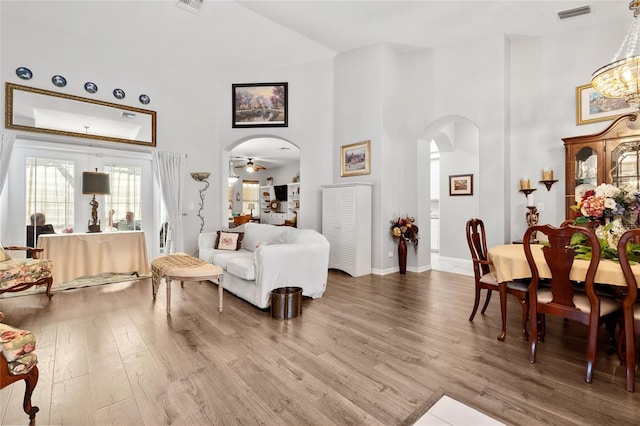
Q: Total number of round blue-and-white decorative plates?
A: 5